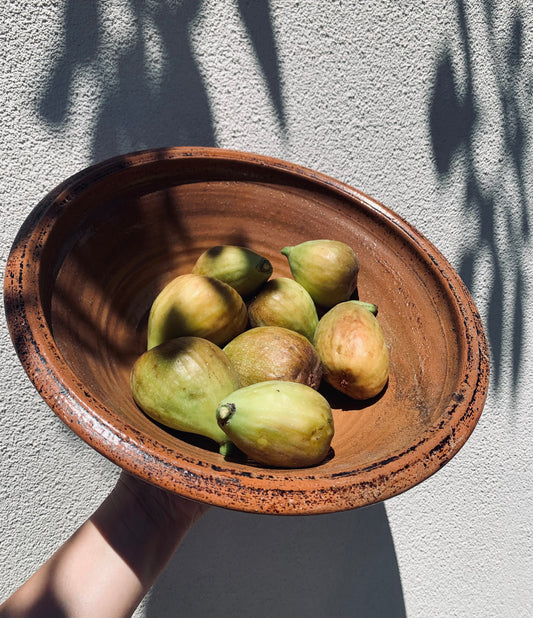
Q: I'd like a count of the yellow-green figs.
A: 8